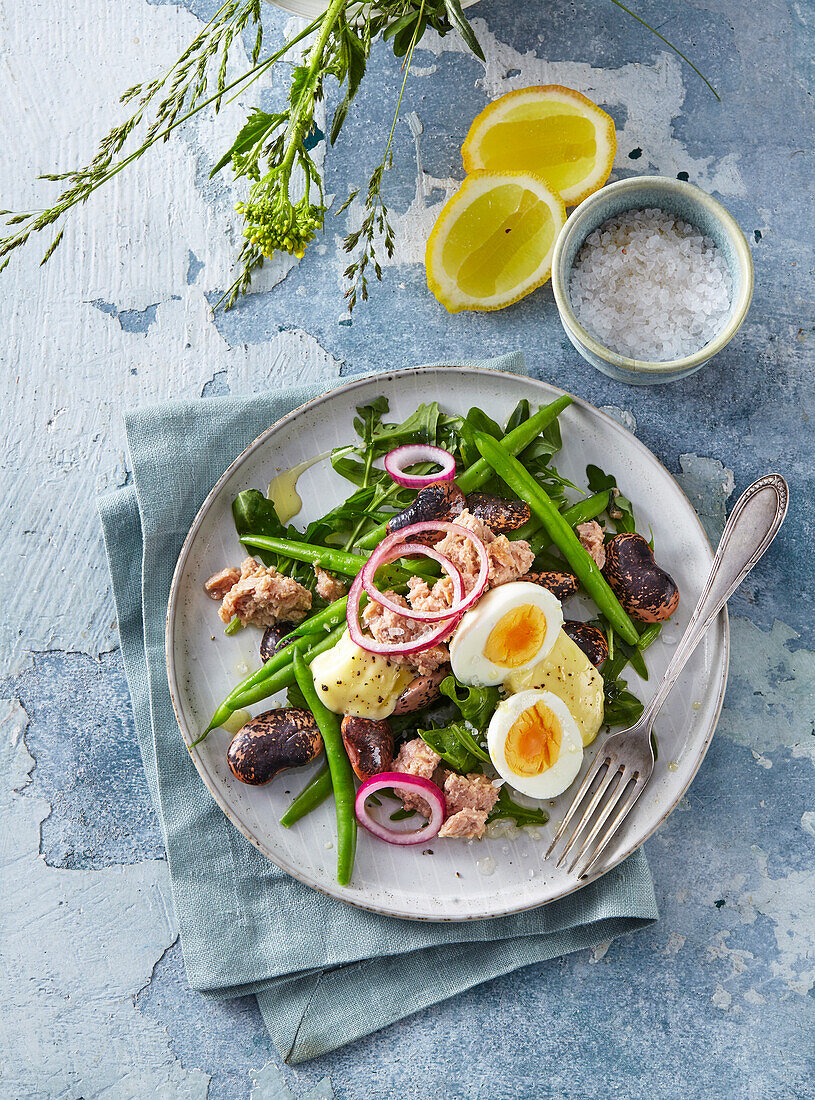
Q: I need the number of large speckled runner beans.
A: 9